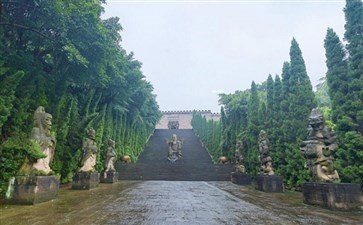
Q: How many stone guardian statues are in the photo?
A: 6